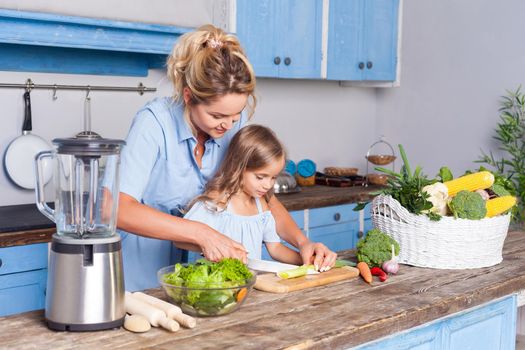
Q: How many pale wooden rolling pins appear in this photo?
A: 2